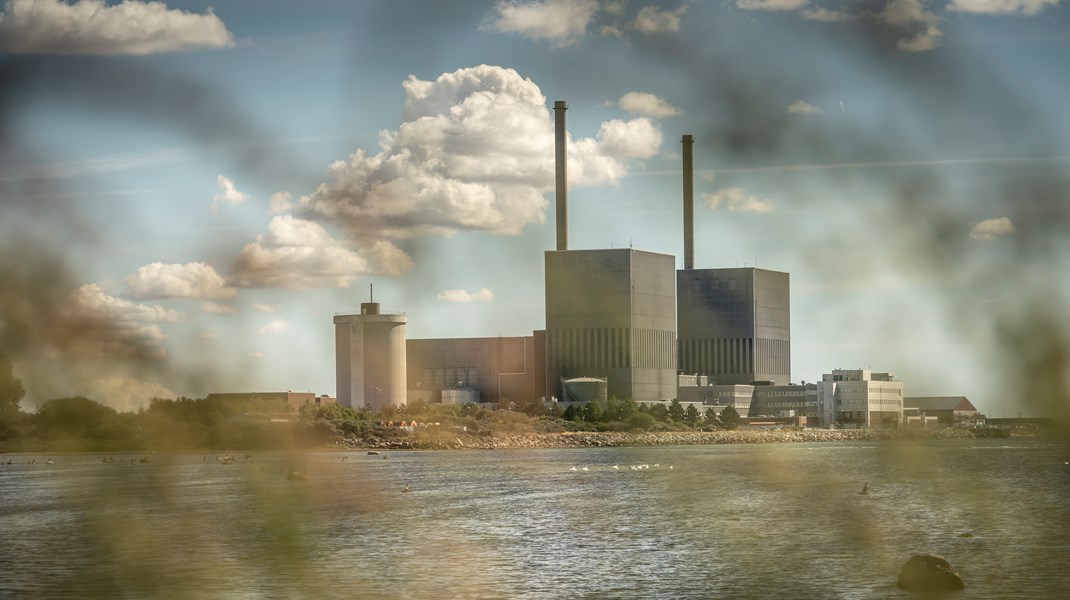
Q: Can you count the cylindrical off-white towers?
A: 1